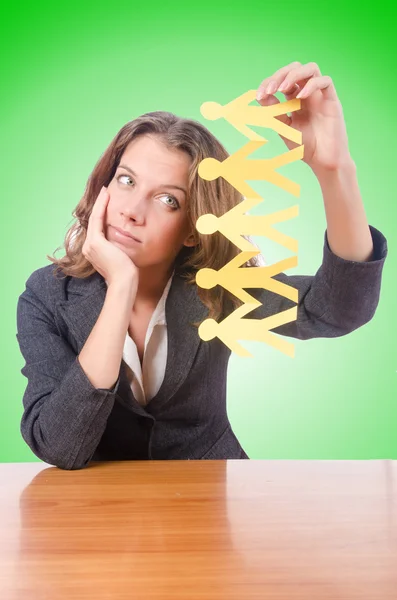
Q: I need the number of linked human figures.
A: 5